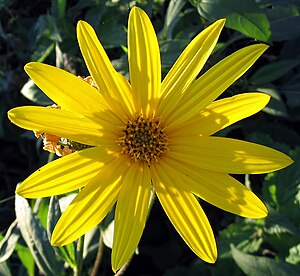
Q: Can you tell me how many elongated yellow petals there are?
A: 13